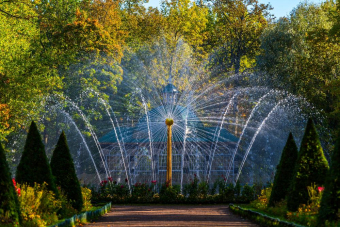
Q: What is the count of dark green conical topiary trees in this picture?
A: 6